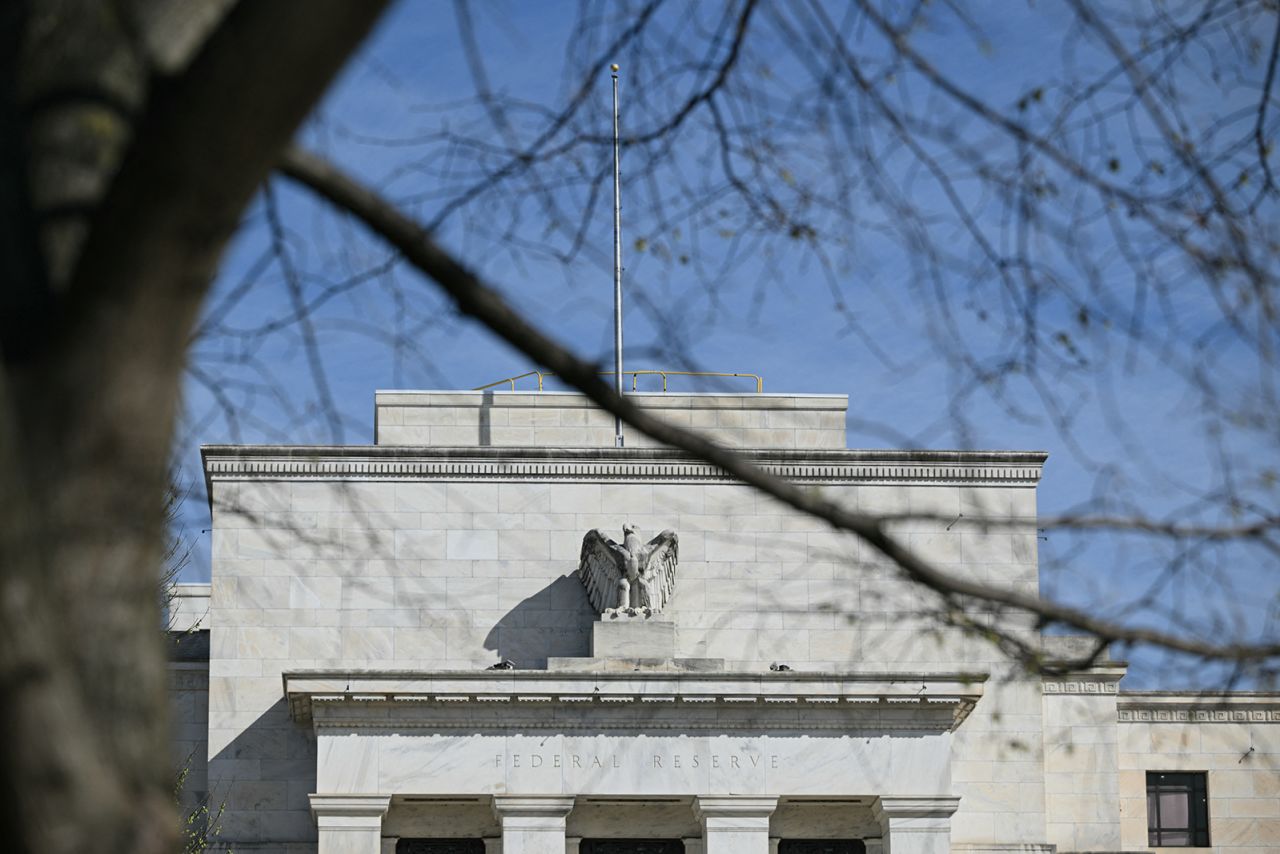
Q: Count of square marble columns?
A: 4